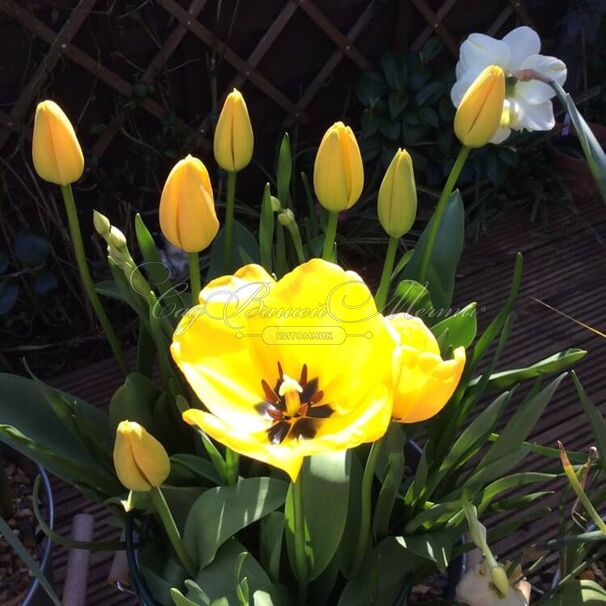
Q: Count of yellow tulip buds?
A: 7